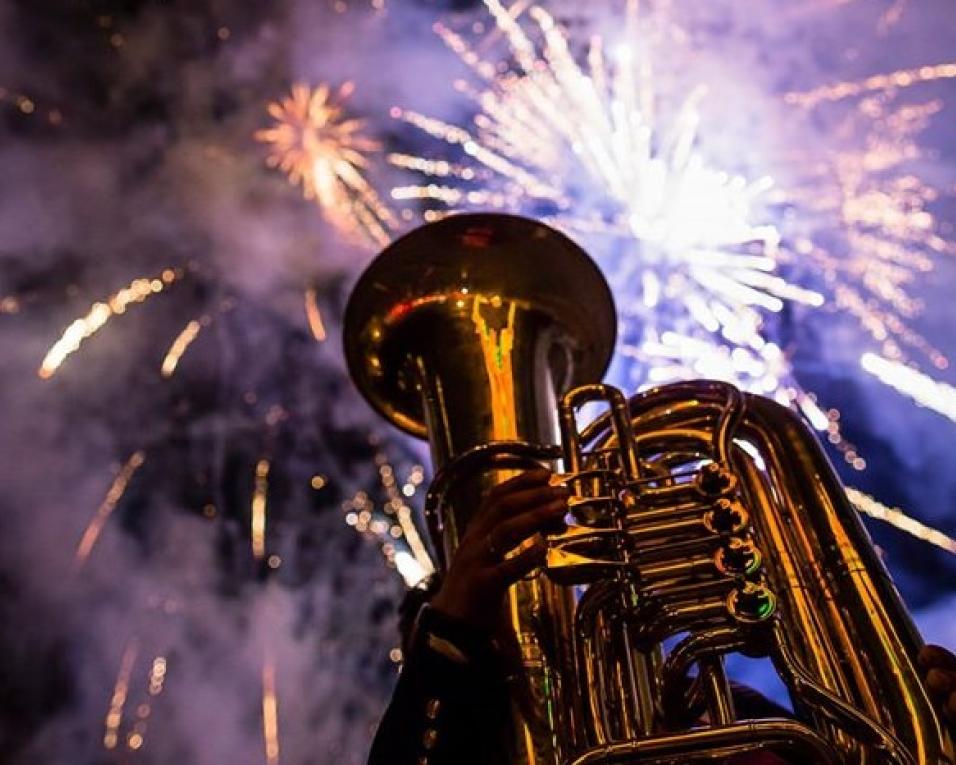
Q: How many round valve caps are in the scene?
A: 4